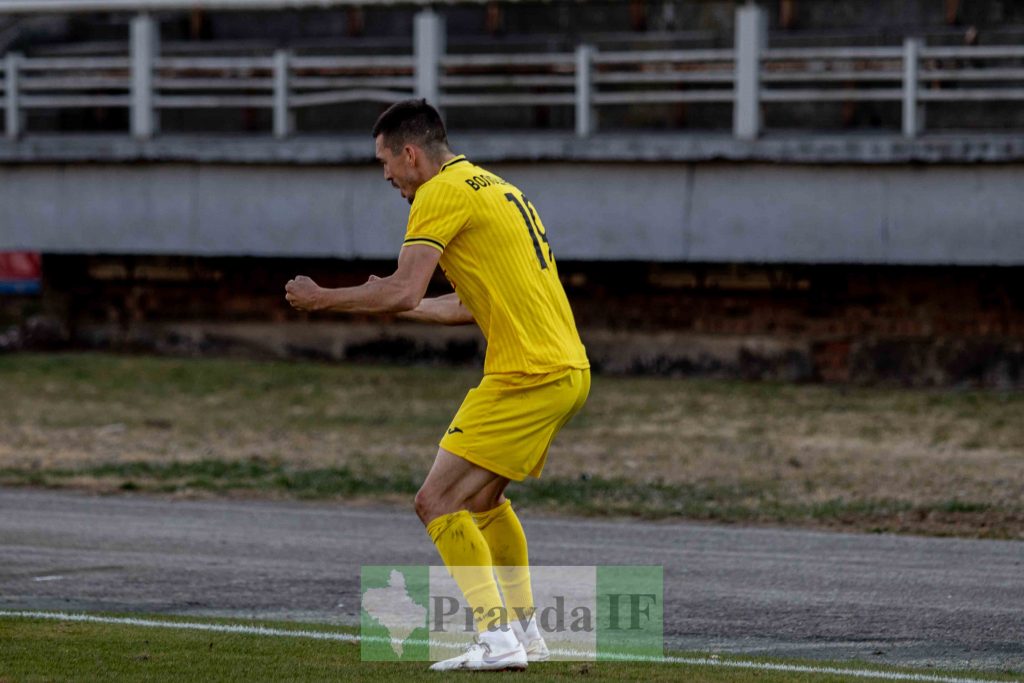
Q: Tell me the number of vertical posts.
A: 7